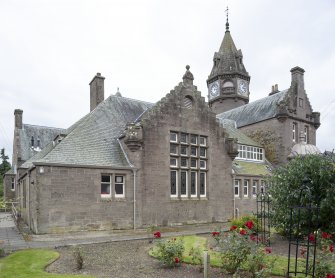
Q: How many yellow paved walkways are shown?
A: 0